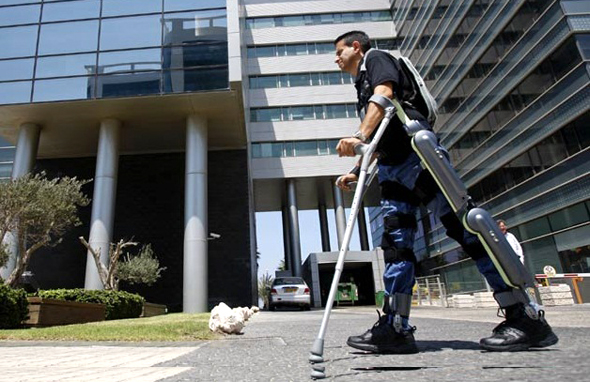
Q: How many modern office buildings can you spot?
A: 3